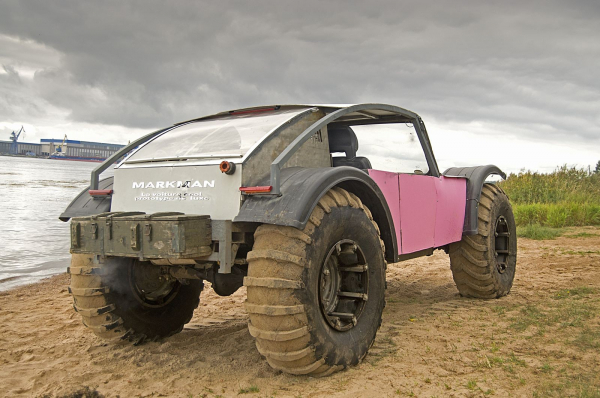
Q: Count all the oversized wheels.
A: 3